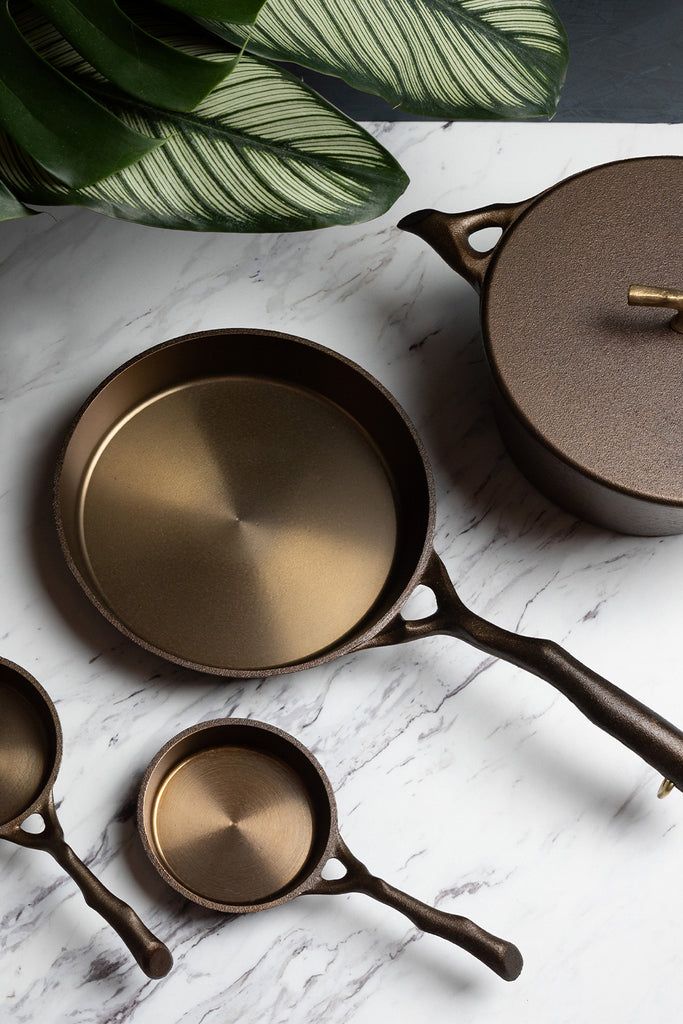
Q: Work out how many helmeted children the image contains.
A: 0